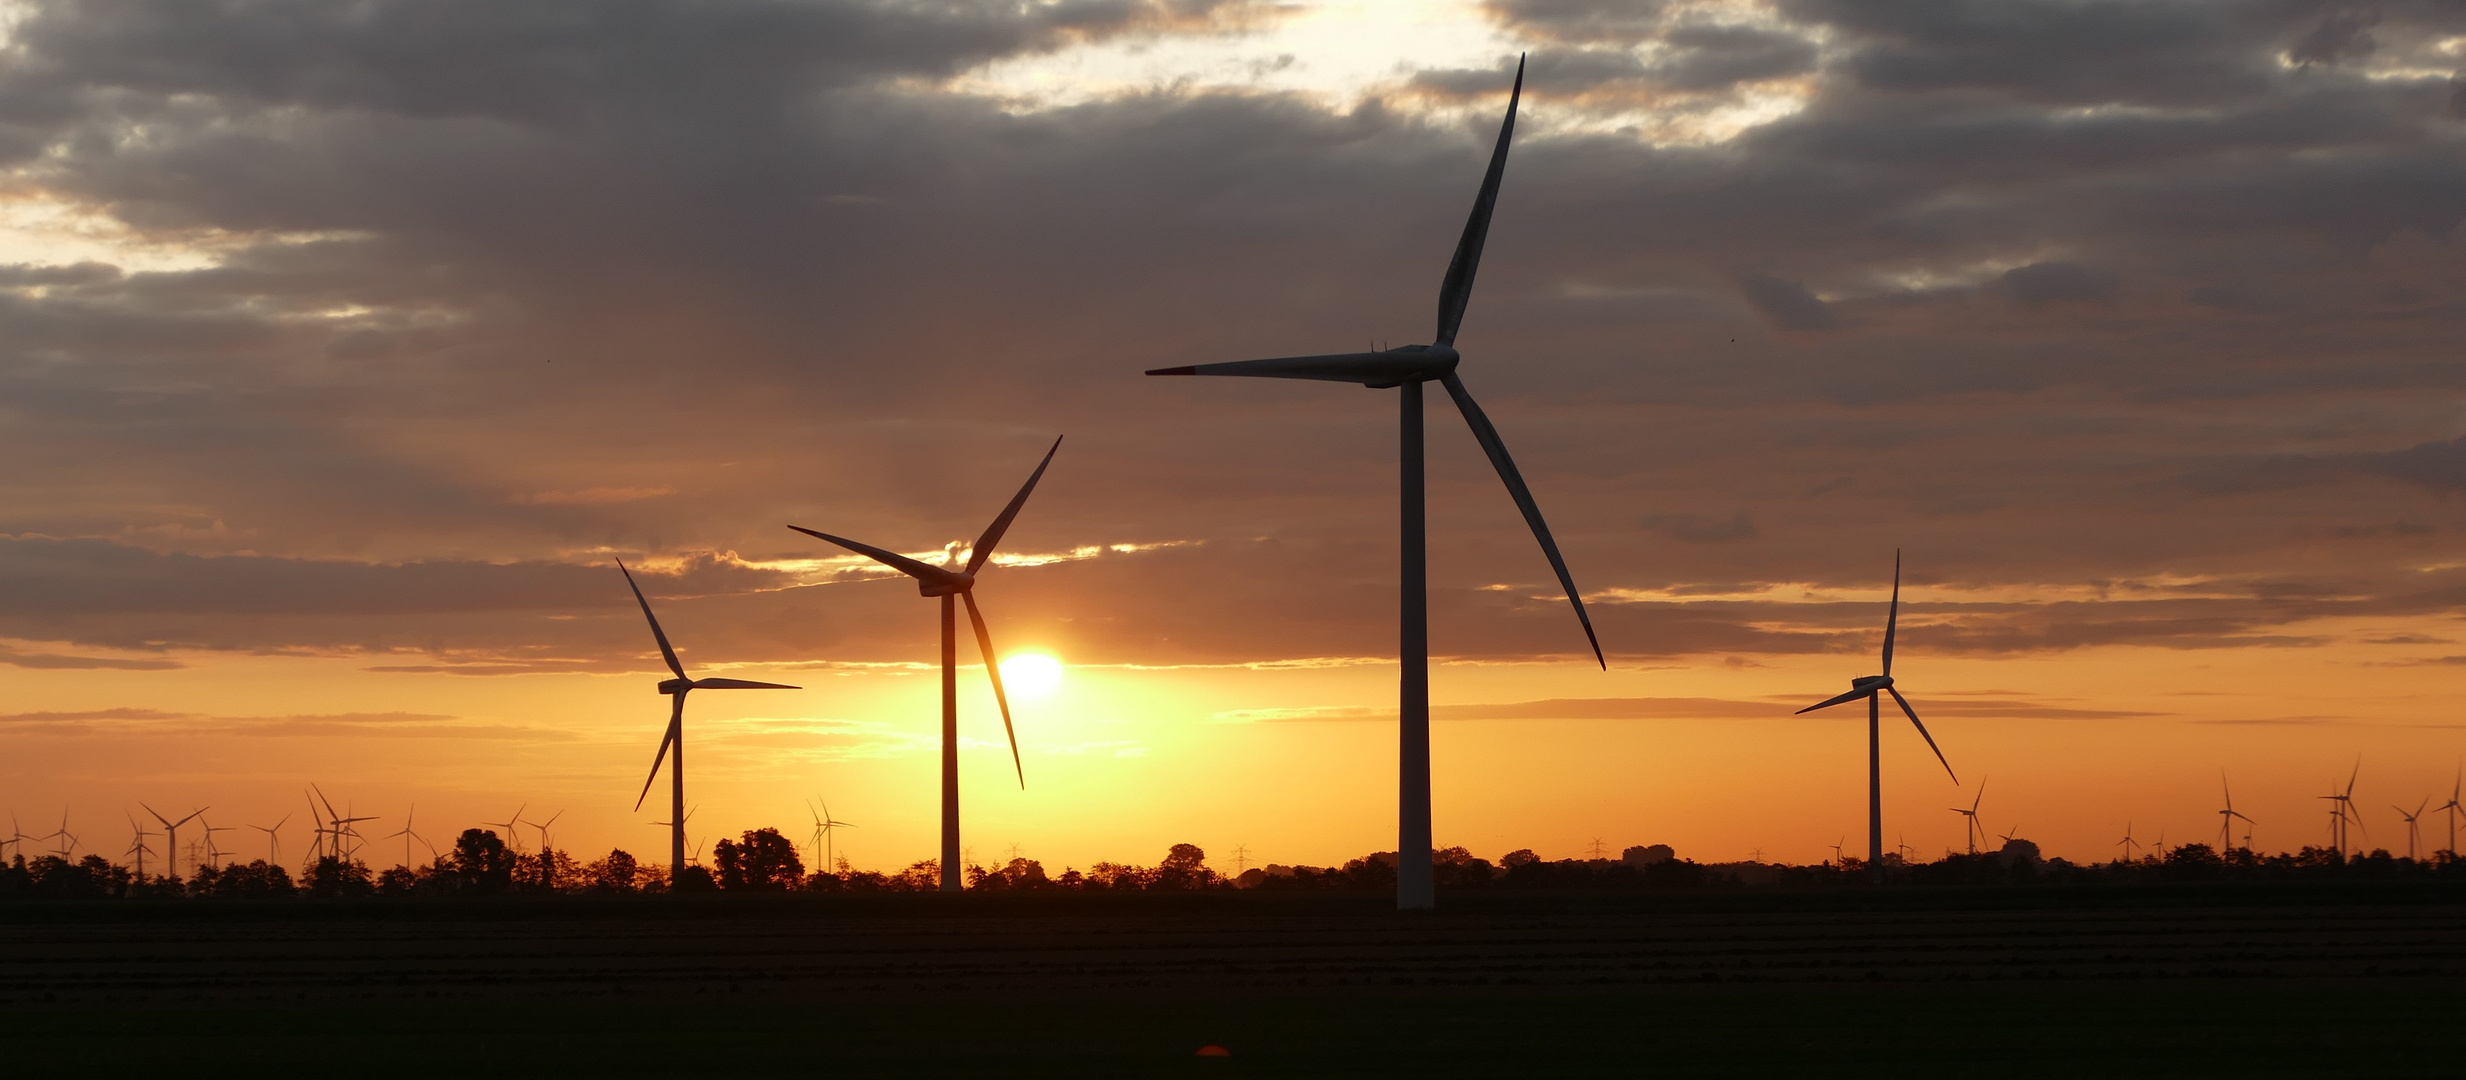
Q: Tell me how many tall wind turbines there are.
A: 4